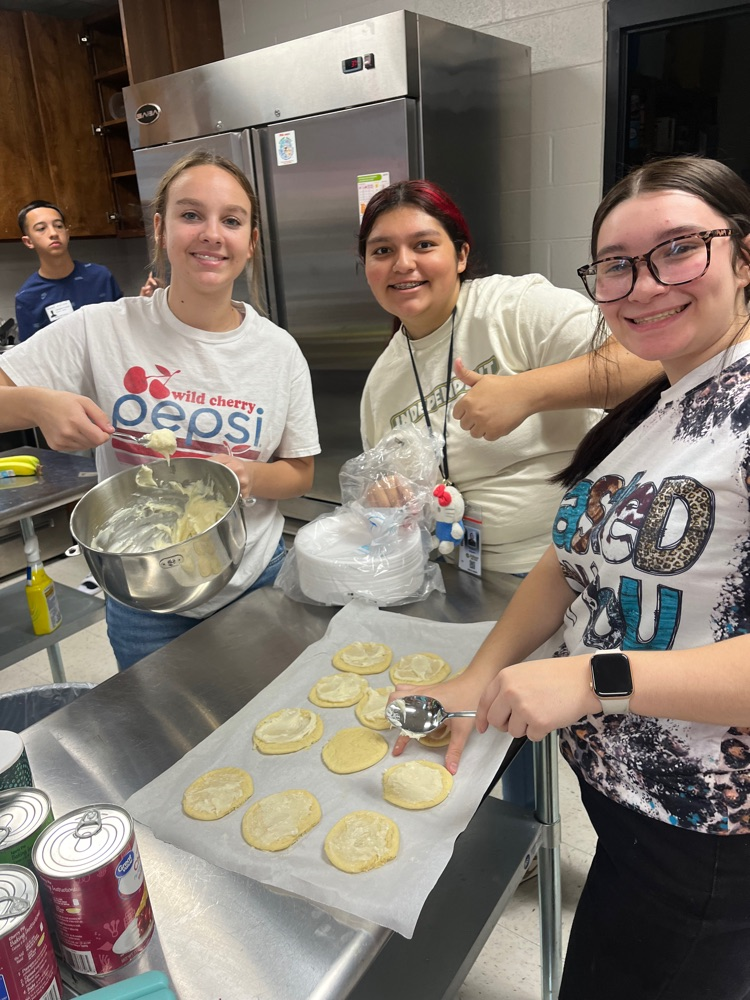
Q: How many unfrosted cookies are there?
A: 1